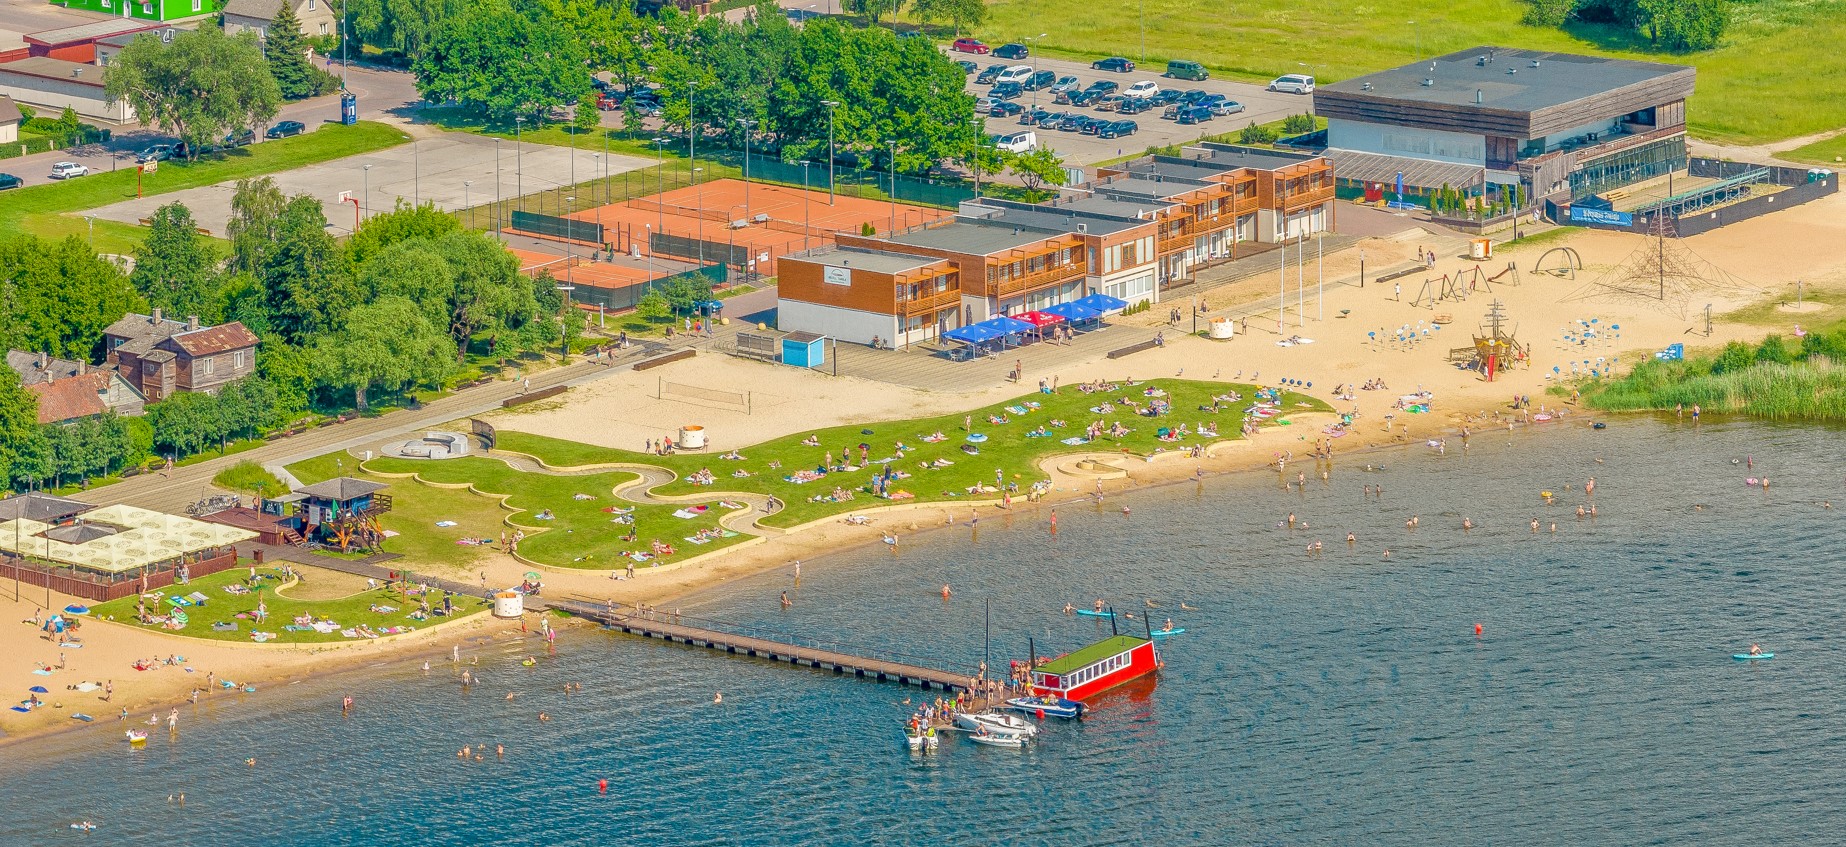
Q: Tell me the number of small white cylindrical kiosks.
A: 4